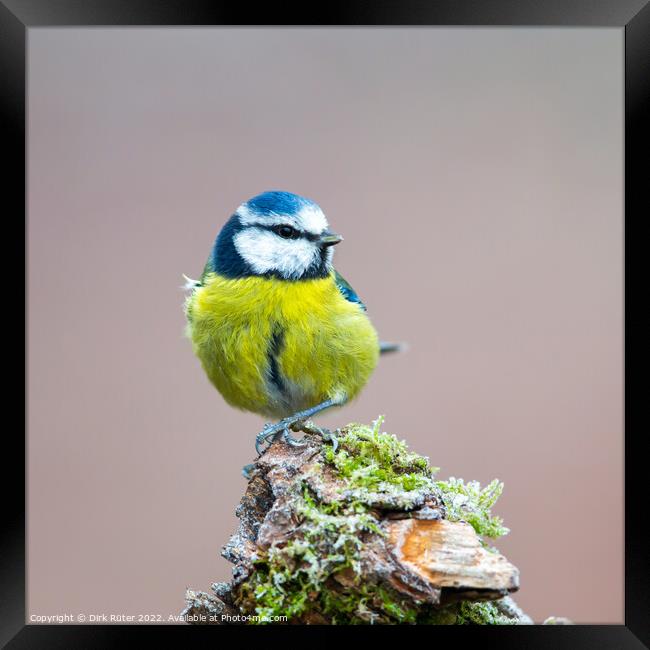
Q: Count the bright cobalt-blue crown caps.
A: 1